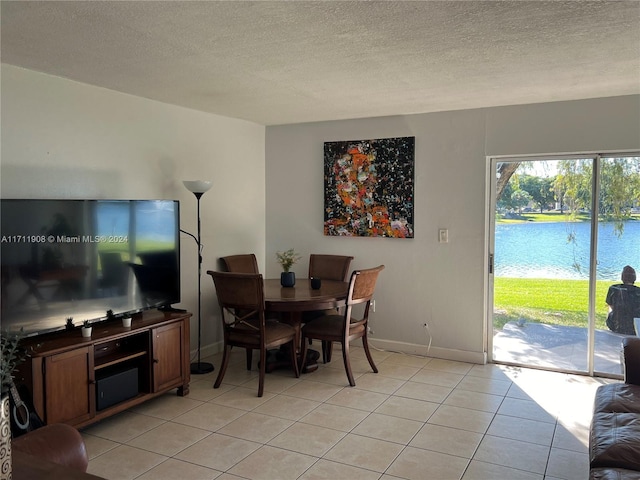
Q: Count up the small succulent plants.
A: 2